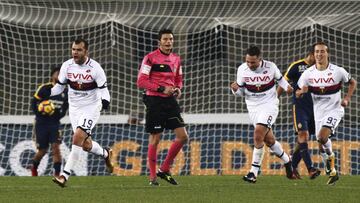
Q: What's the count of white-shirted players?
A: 3